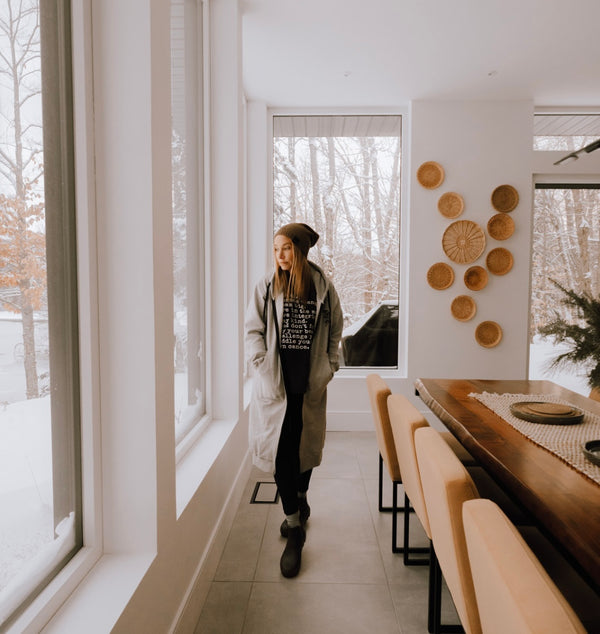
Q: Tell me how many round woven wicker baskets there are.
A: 10